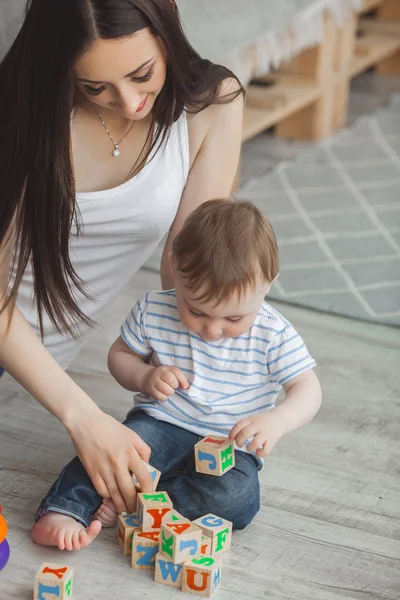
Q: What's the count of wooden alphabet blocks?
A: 12